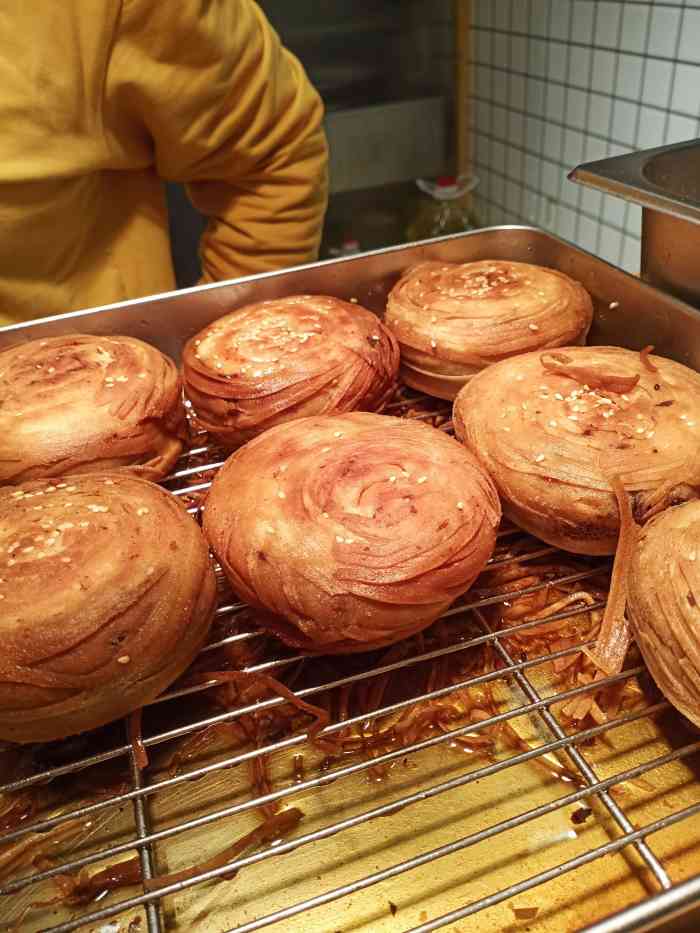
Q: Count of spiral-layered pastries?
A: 7